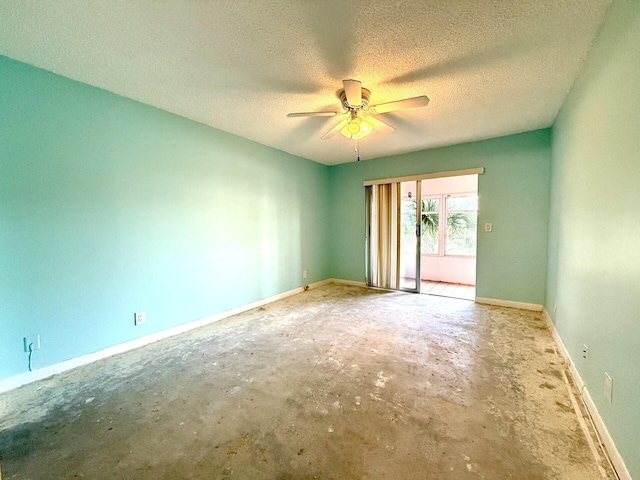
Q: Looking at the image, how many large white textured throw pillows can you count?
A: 0